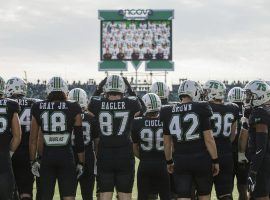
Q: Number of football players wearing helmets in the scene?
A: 11